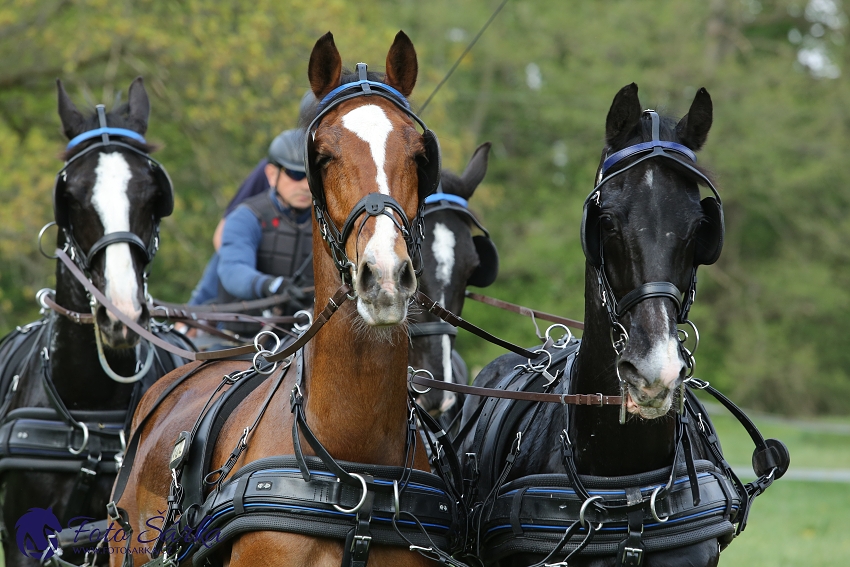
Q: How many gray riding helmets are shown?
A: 1